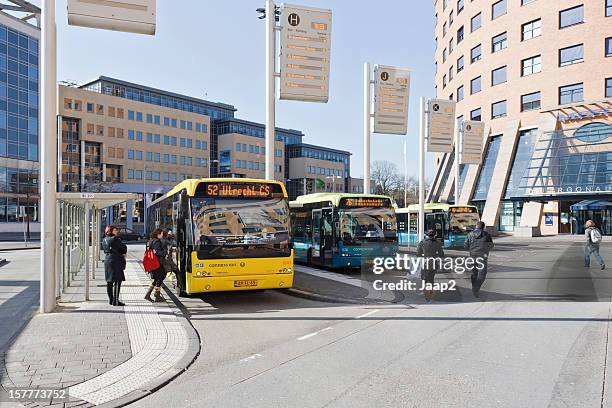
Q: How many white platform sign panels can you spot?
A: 5